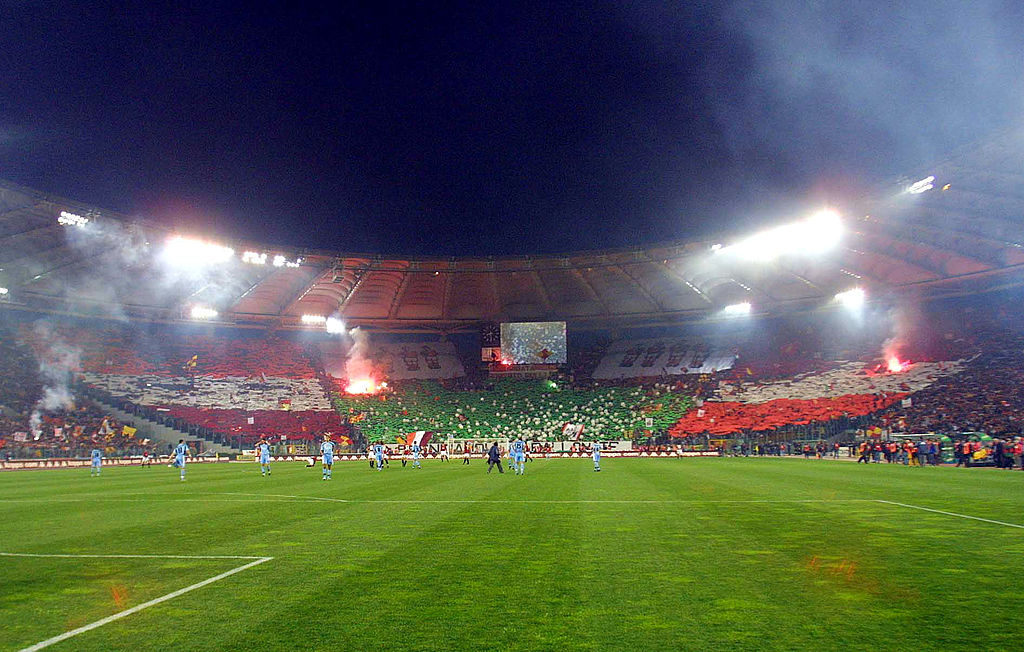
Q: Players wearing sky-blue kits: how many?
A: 9